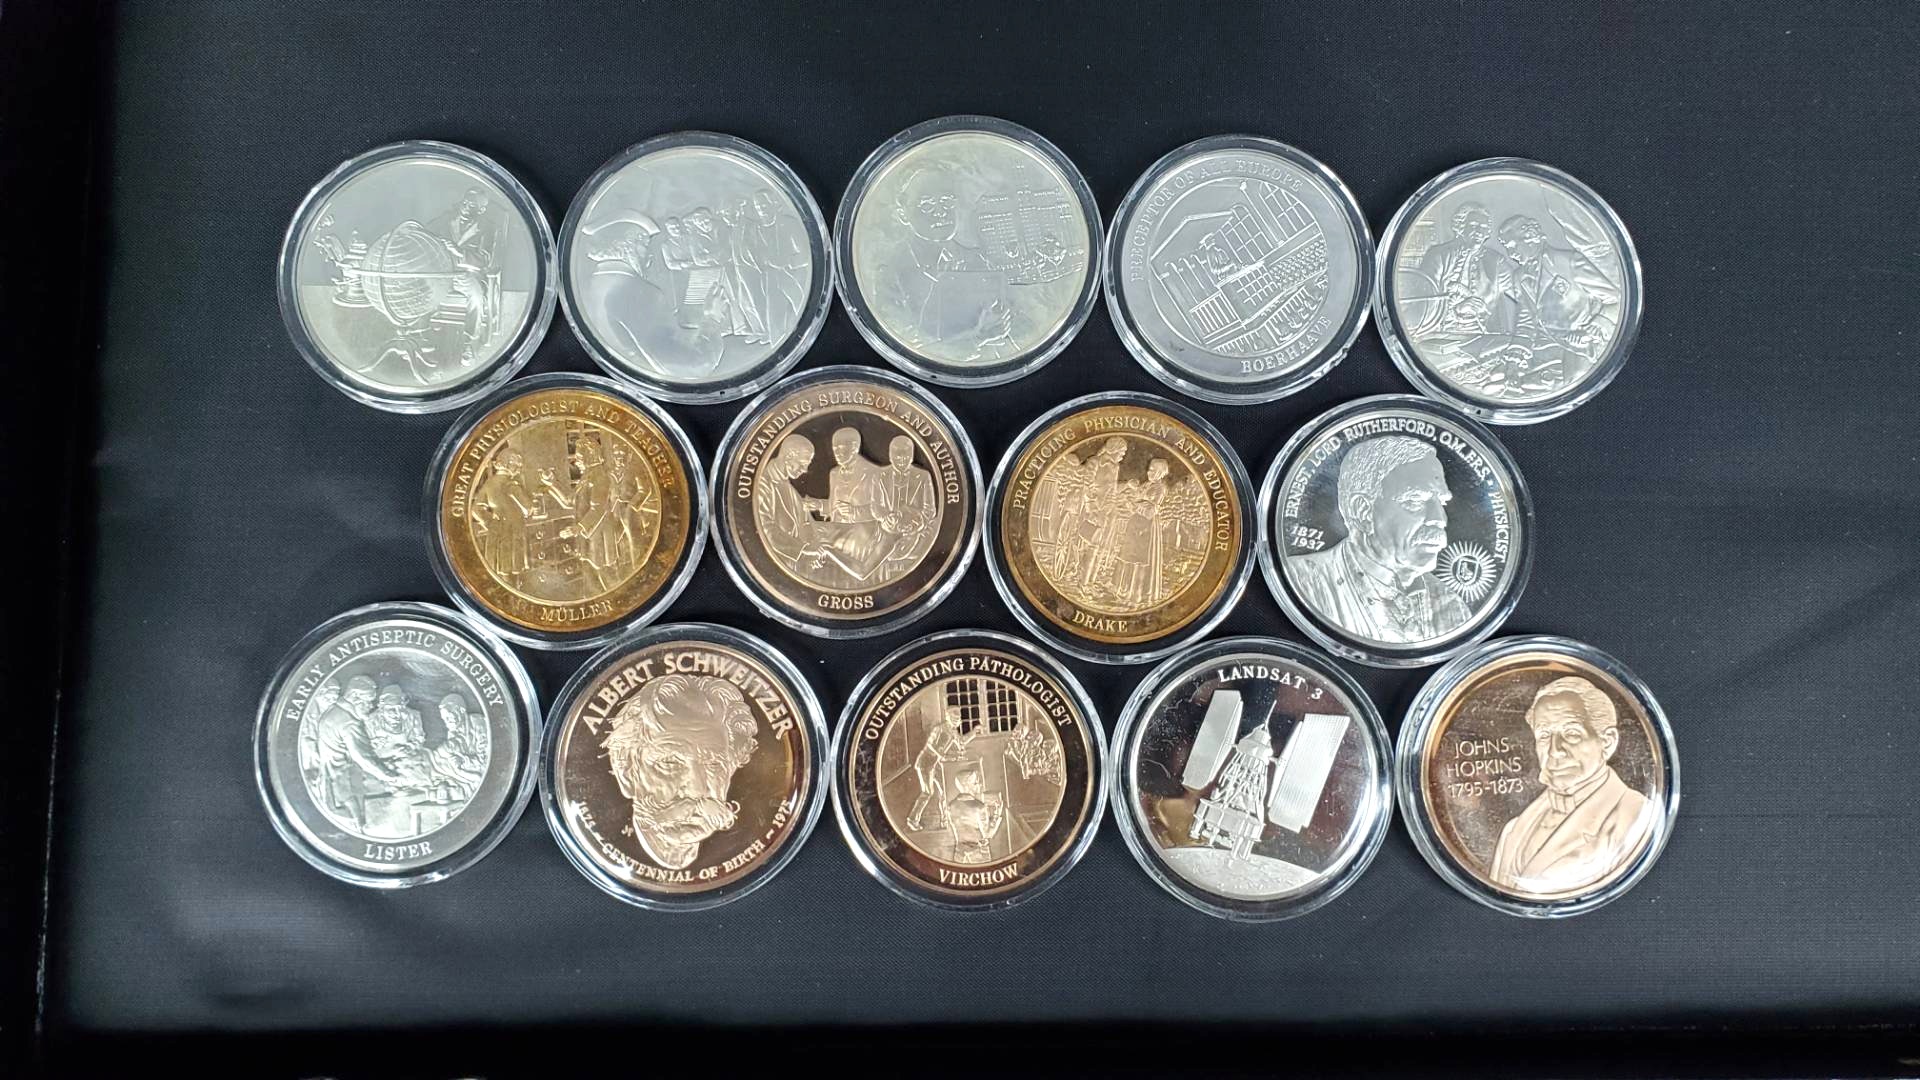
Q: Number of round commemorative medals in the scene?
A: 14